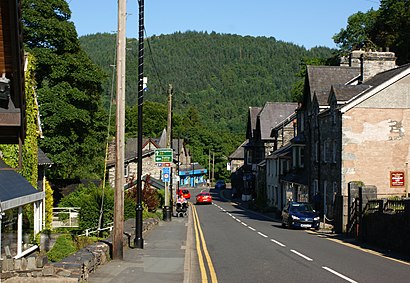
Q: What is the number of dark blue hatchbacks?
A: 1